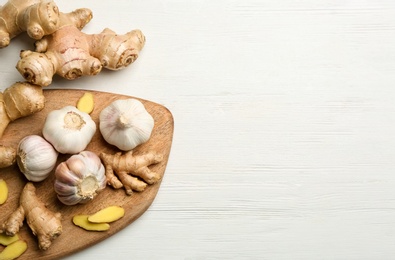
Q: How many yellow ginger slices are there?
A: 6